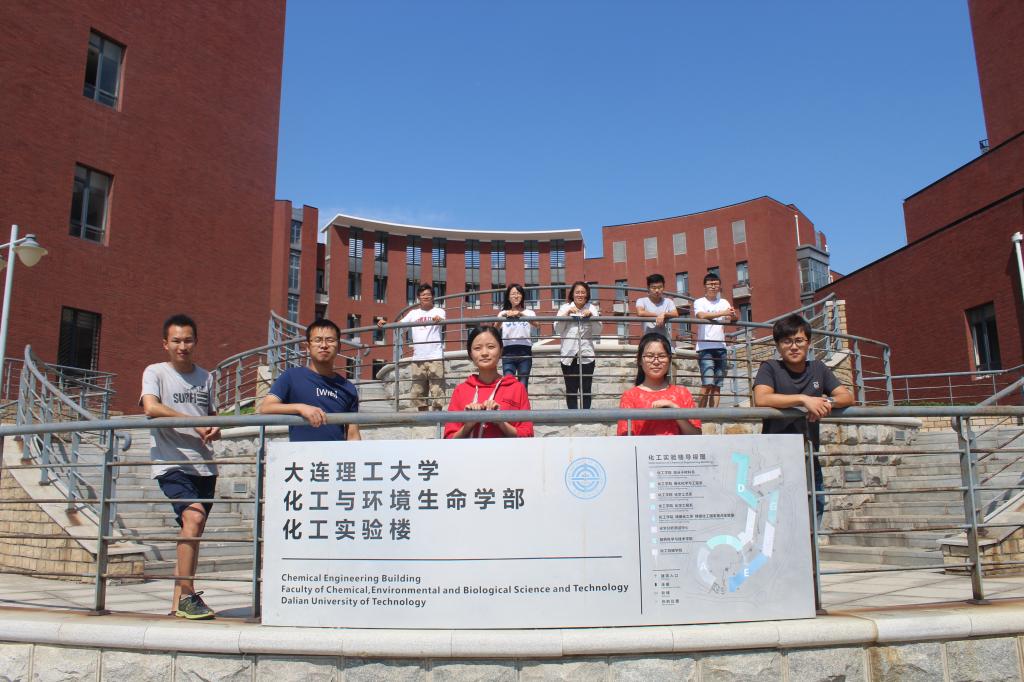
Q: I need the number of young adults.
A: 10